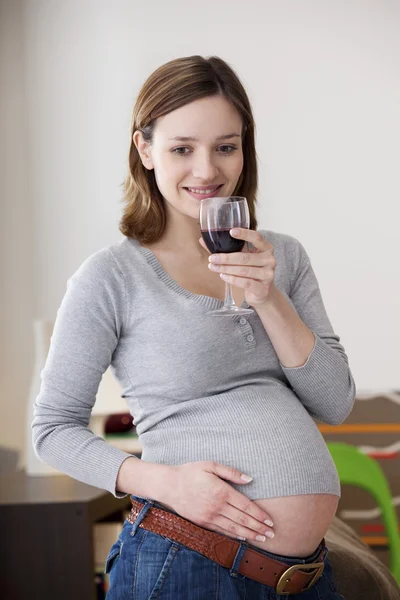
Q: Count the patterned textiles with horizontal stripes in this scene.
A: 1